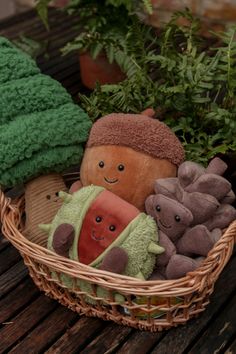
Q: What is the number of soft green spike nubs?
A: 4